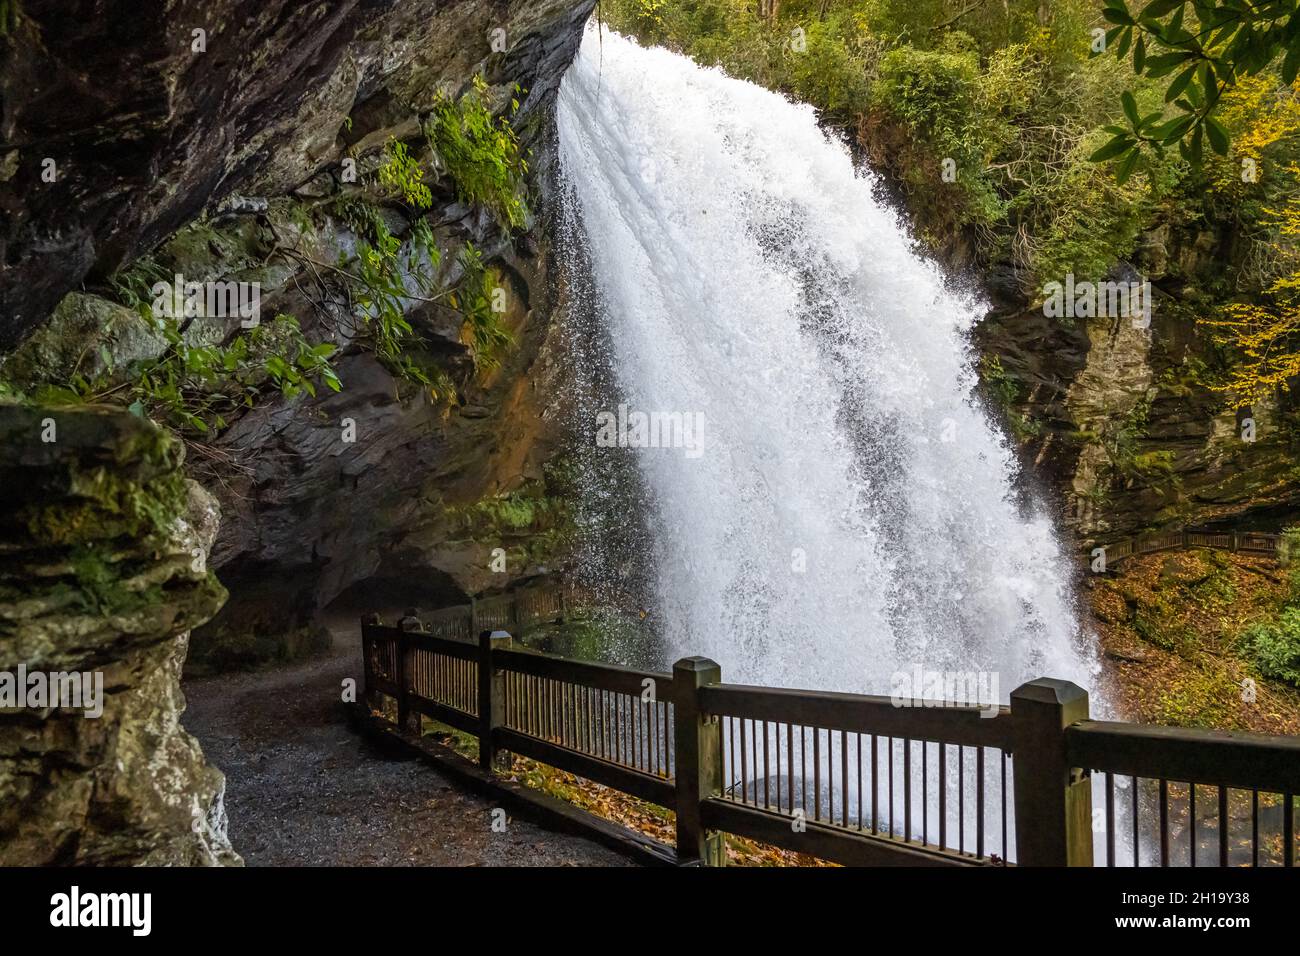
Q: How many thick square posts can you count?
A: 5